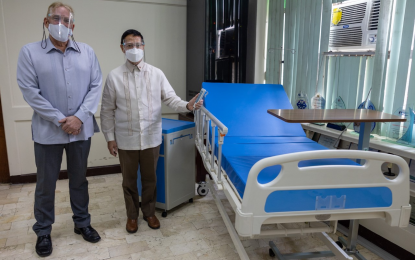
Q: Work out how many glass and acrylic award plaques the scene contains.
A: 5